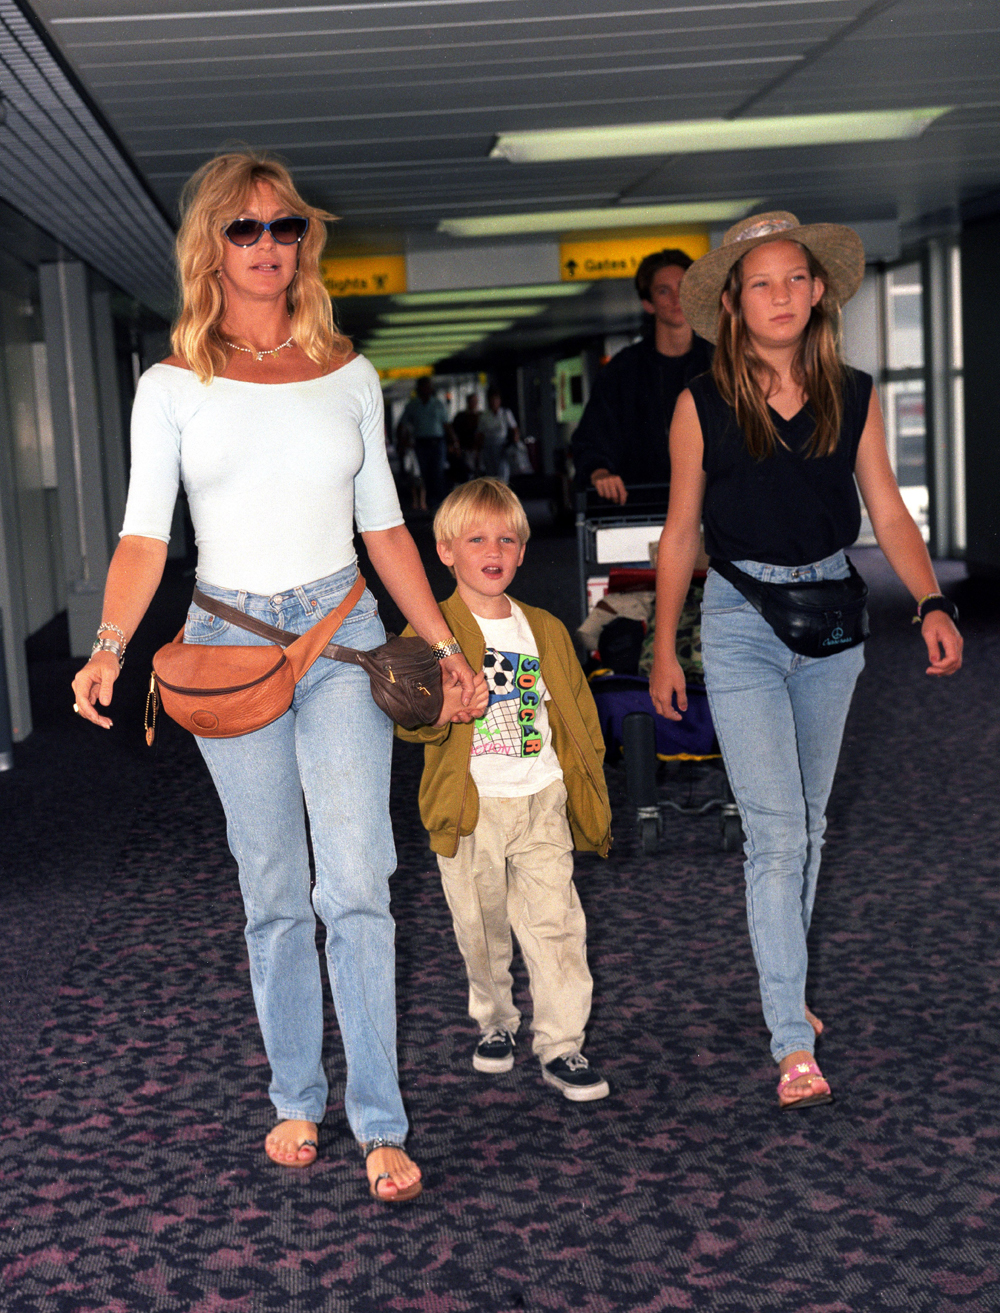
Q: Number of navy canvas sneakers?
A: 2